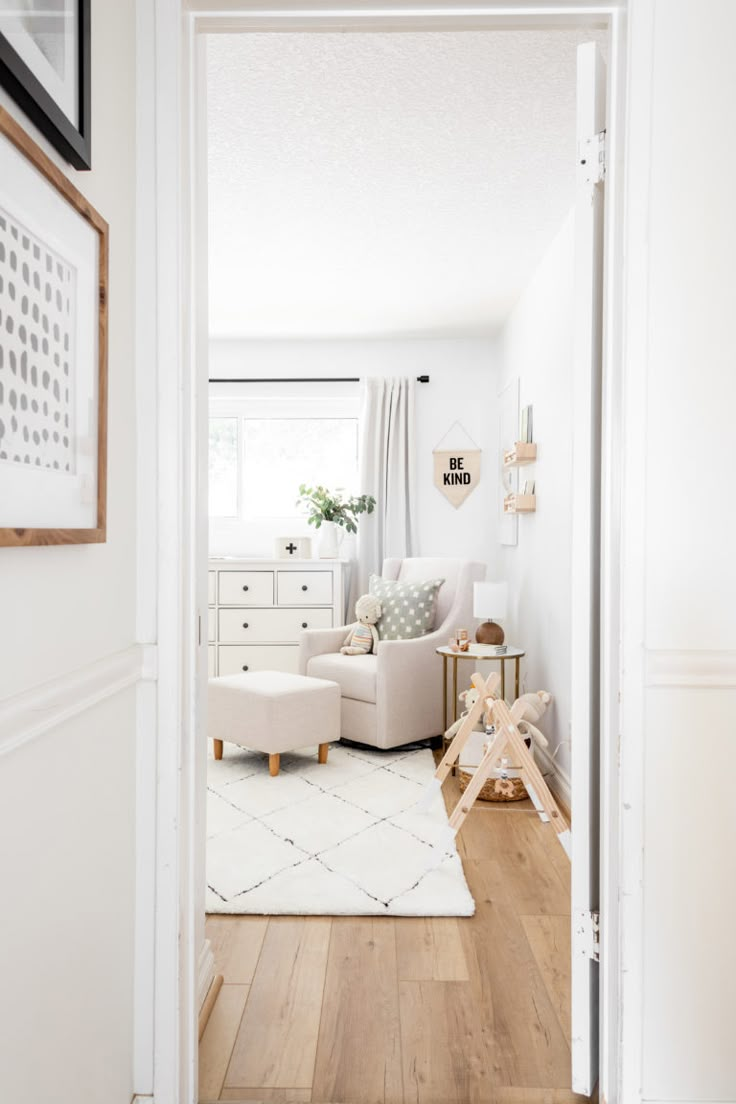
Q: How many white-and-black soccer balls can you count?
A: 0